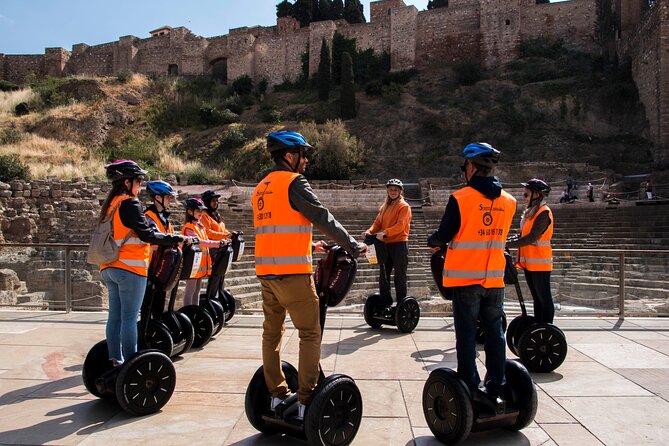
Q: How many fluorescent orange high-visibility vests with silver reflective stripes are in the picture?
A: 6